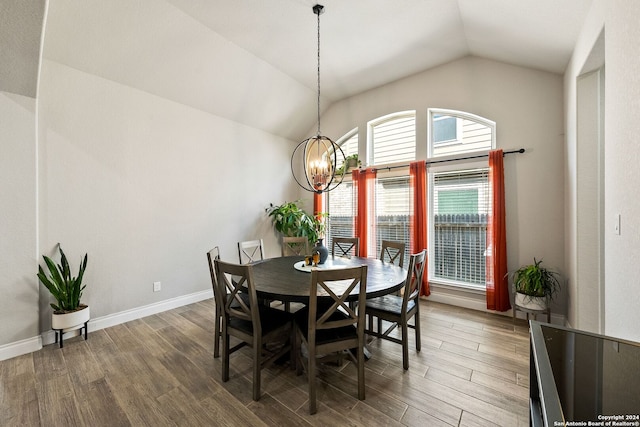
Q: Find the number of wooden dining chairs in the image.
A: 8